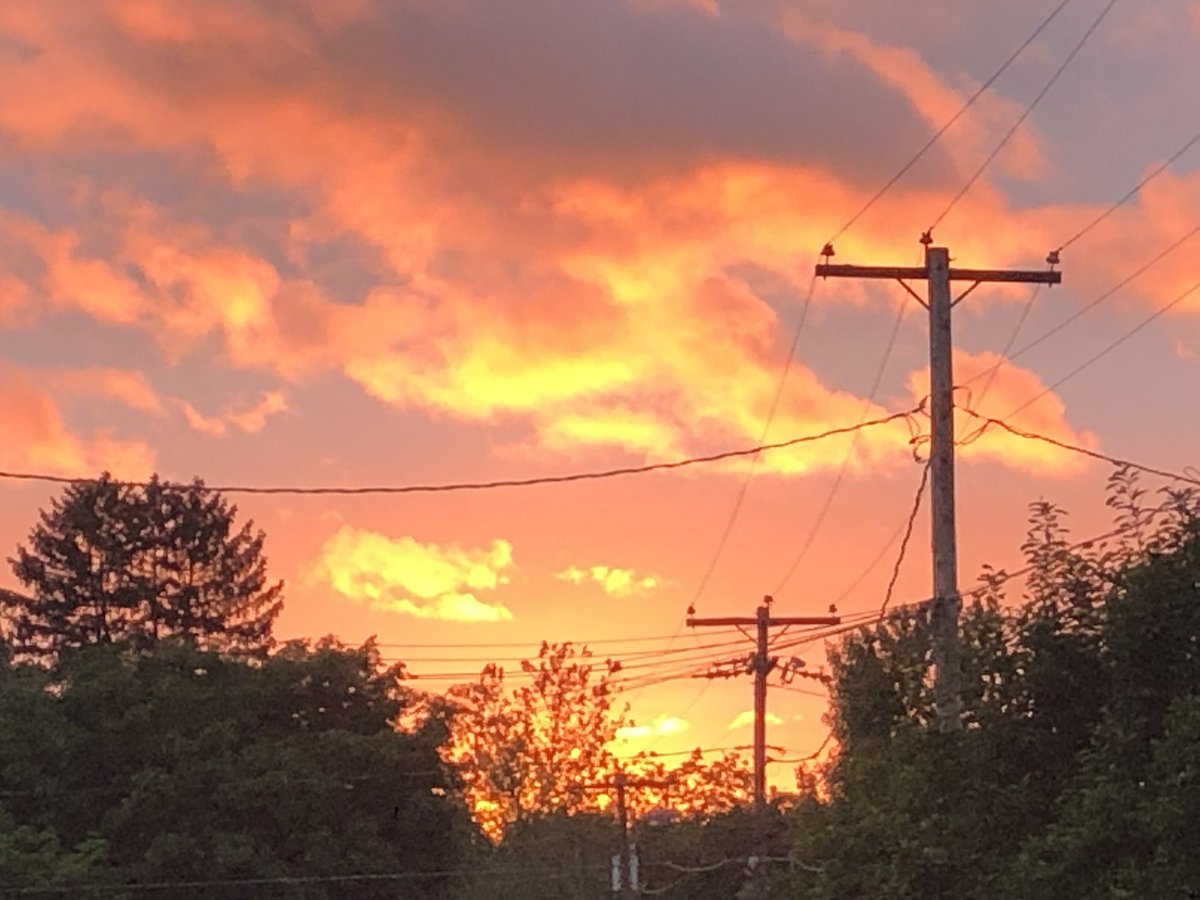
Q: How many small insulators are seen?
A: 6